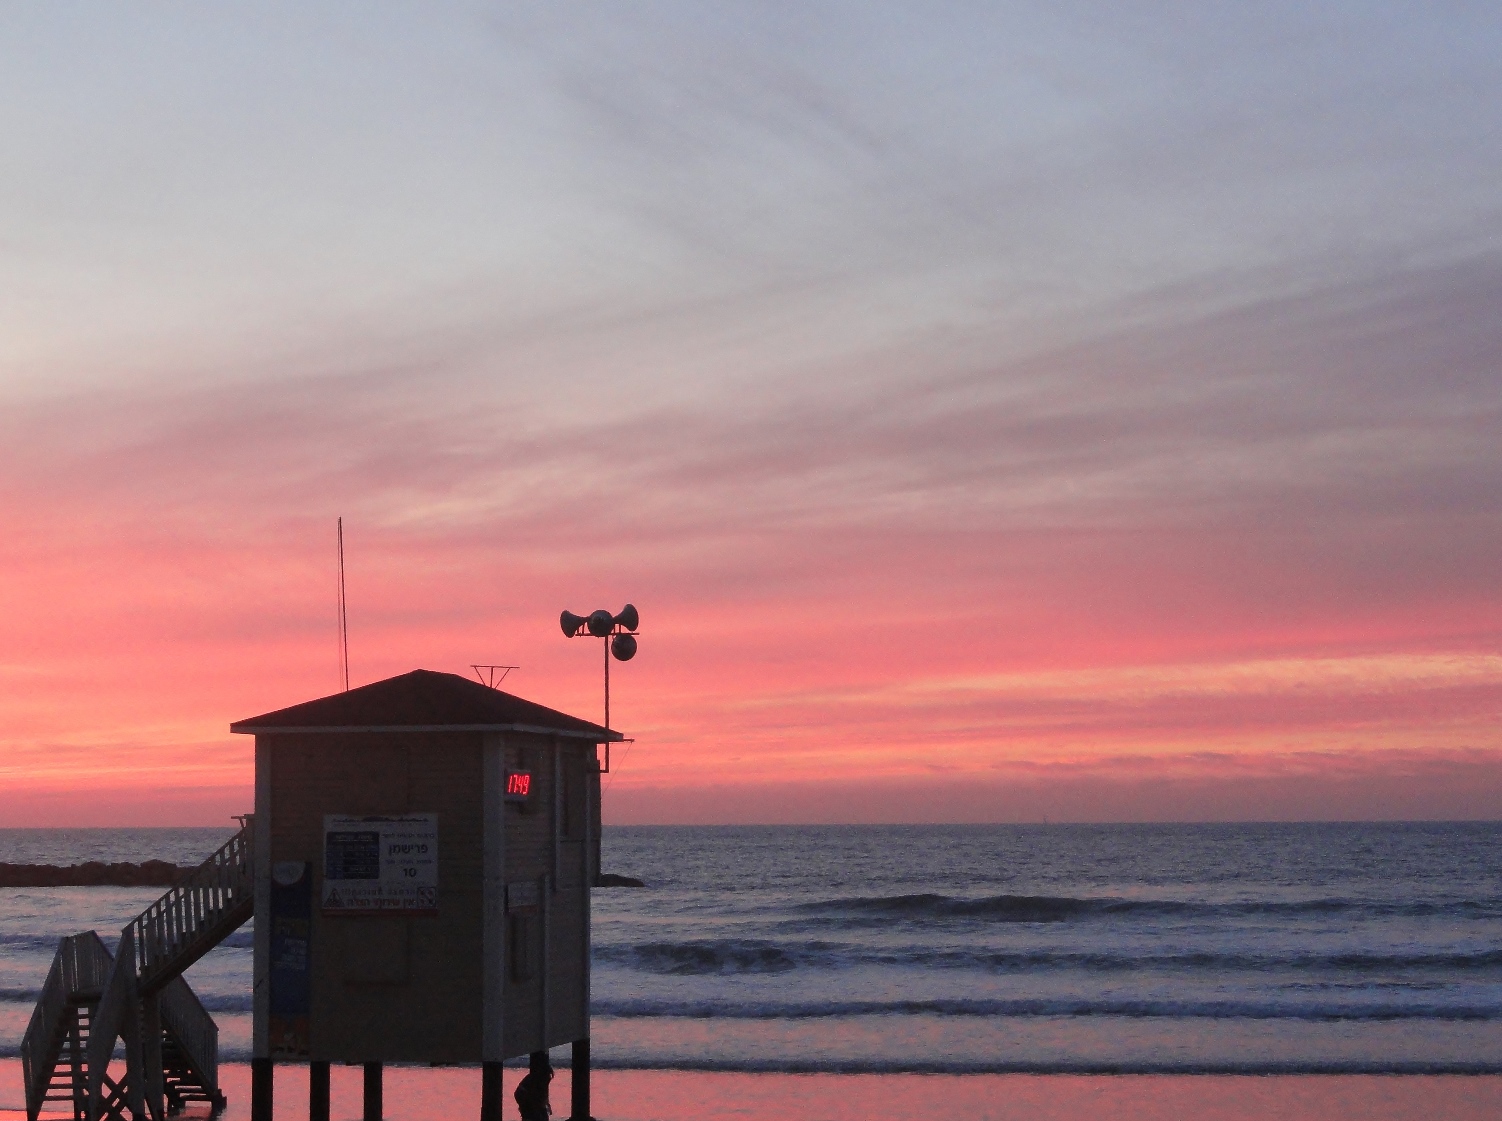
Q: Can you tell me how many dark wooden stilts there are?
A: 6